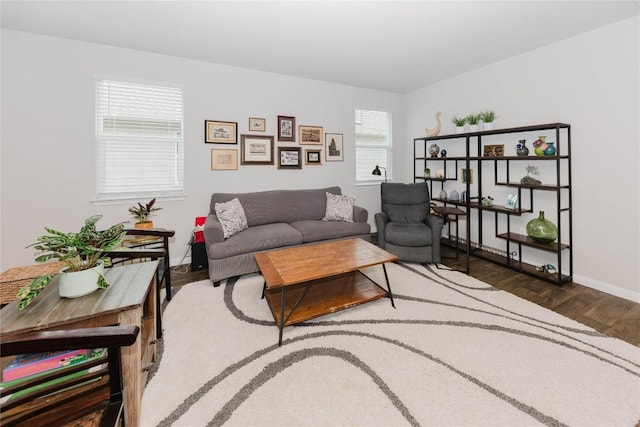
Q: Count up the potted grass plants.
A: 3